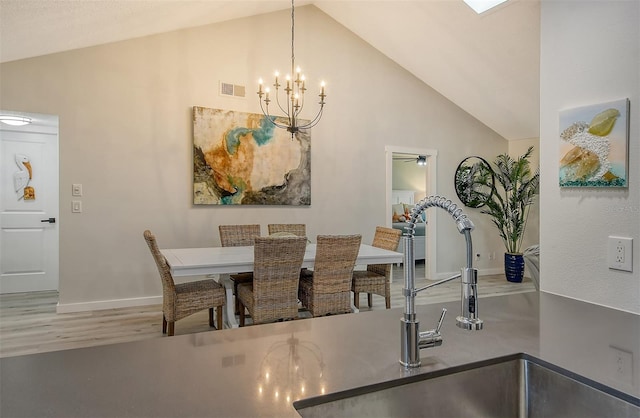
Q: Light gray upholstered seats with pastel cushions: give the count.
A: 0